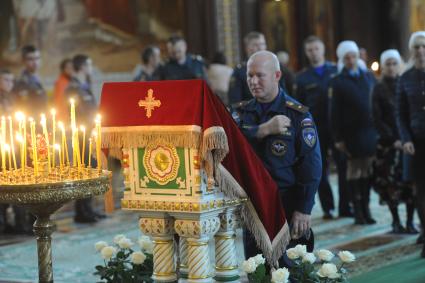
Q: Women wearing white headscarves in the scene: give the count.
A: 3